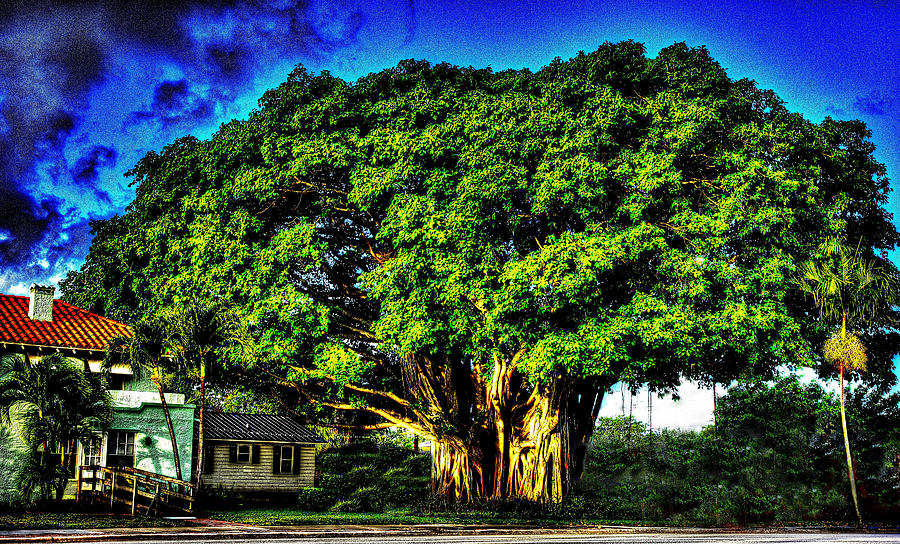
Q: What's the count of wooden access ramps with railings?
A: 1